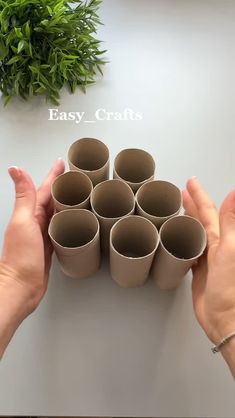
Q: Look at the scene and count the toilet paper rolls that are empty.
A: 8